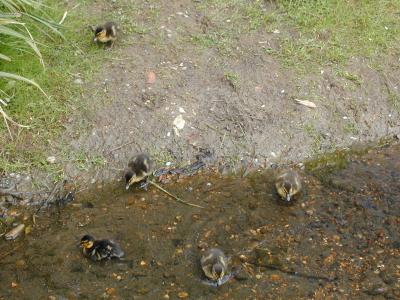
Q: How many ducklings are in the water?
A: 3